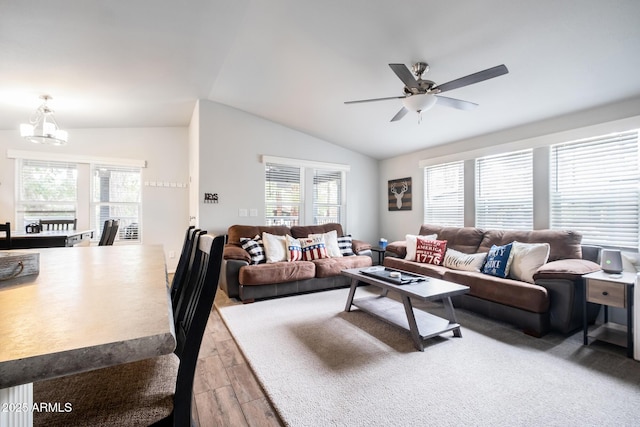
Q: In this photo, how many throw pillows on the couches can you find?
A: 11